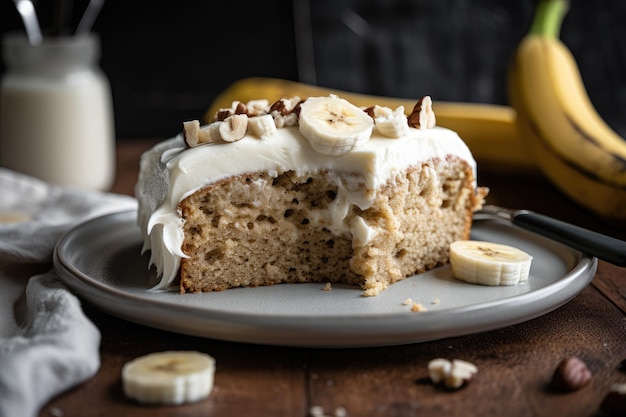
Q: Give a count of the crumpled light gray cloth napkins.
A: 1